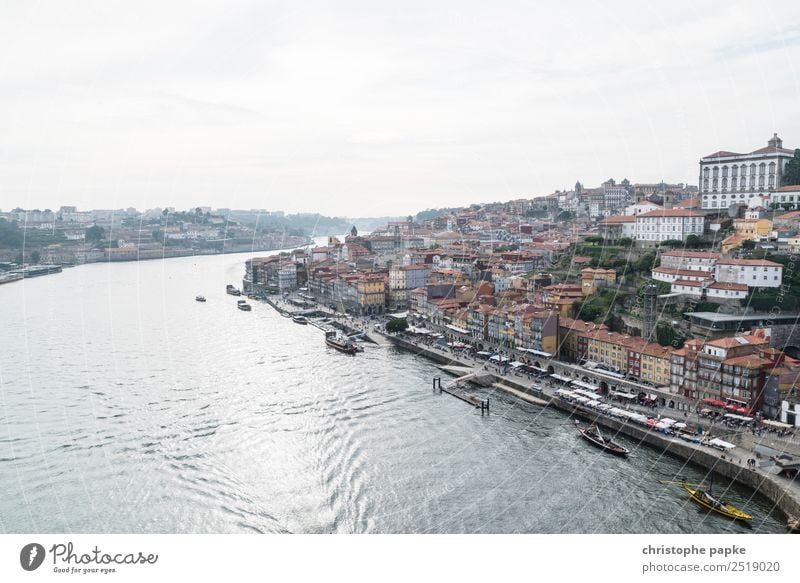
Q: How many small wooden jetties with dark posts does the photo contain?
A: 1